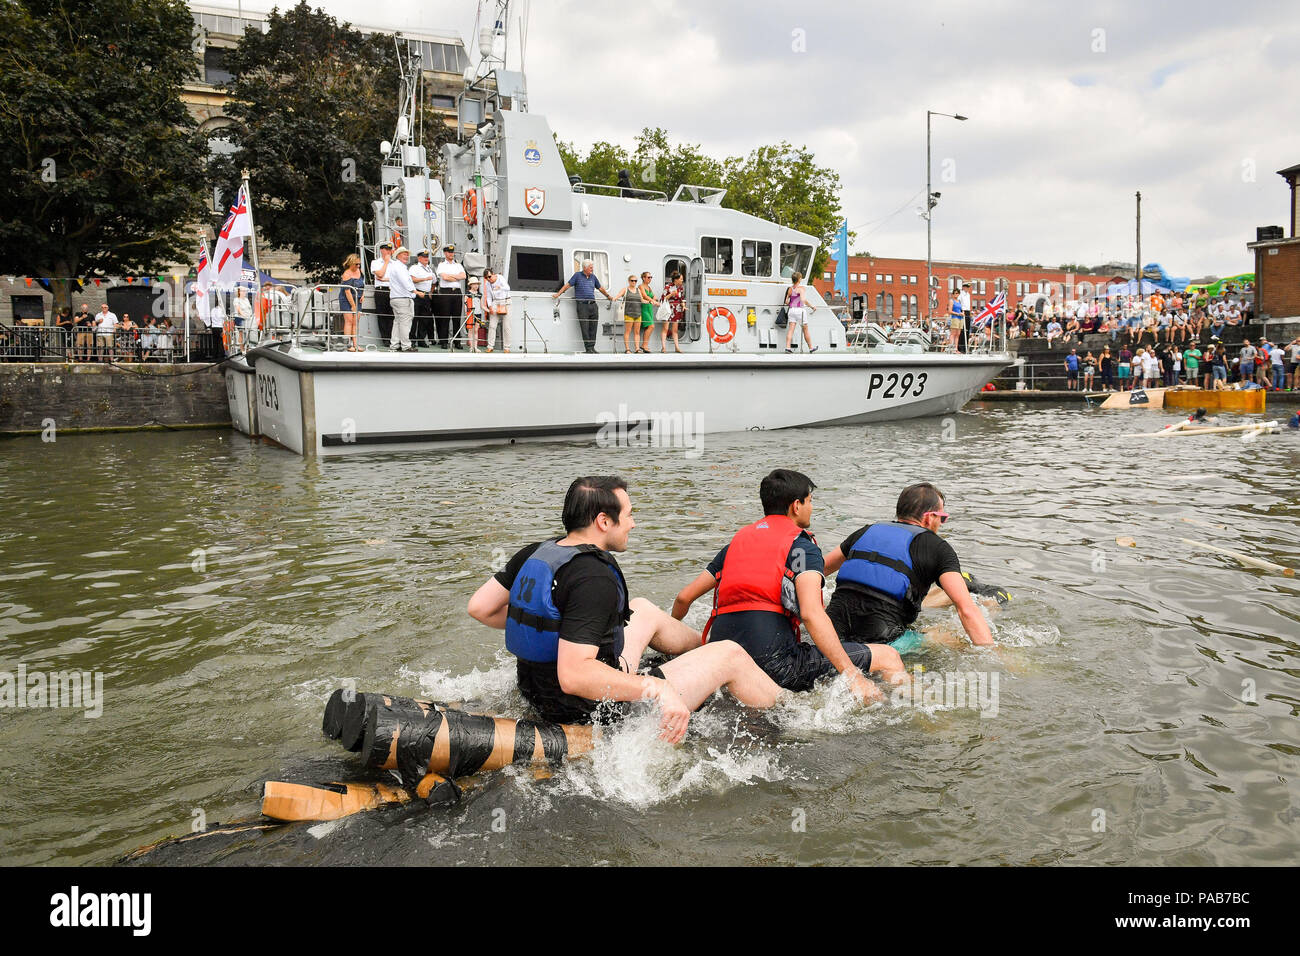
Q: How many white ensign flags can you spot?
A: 2